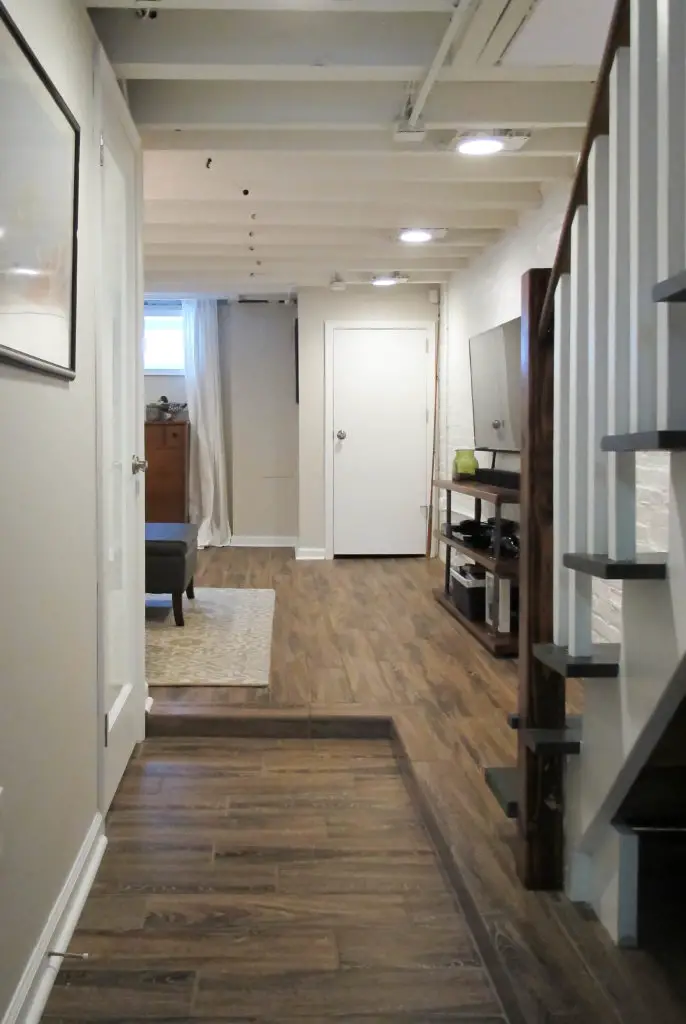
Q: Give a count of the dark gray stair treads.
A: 6